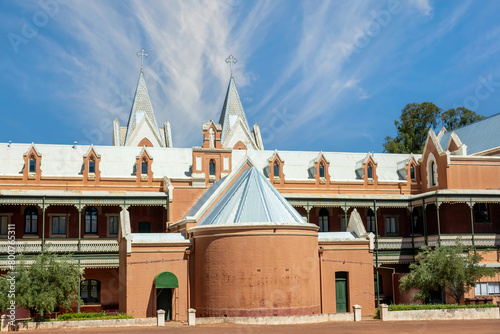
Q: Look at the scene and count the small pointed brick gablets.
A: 7